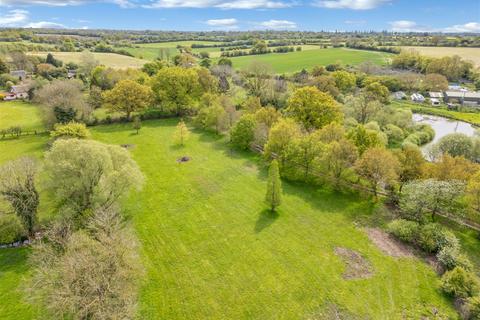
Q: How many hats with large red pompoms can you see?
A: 0